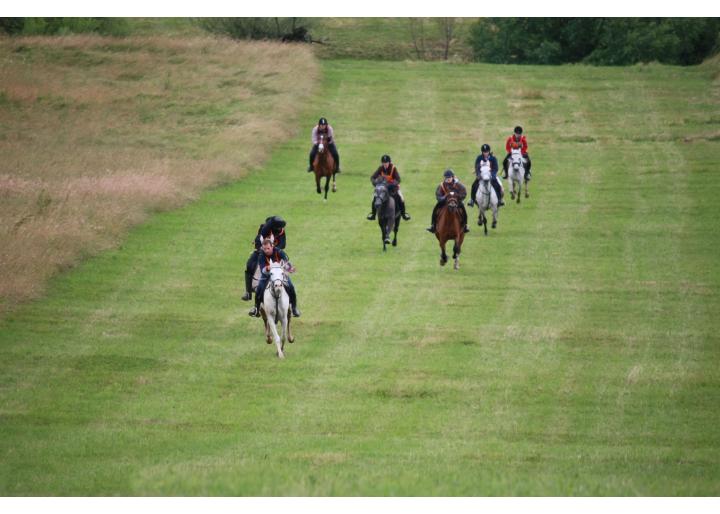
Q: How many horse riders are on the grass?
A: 7